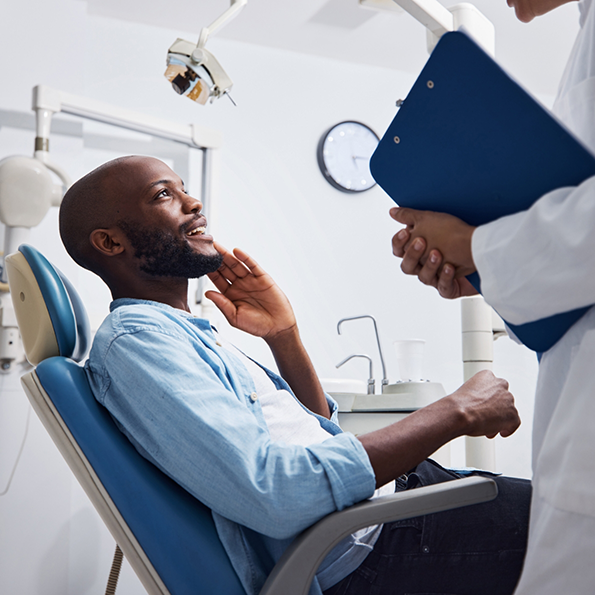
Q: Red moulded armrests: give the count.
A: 0